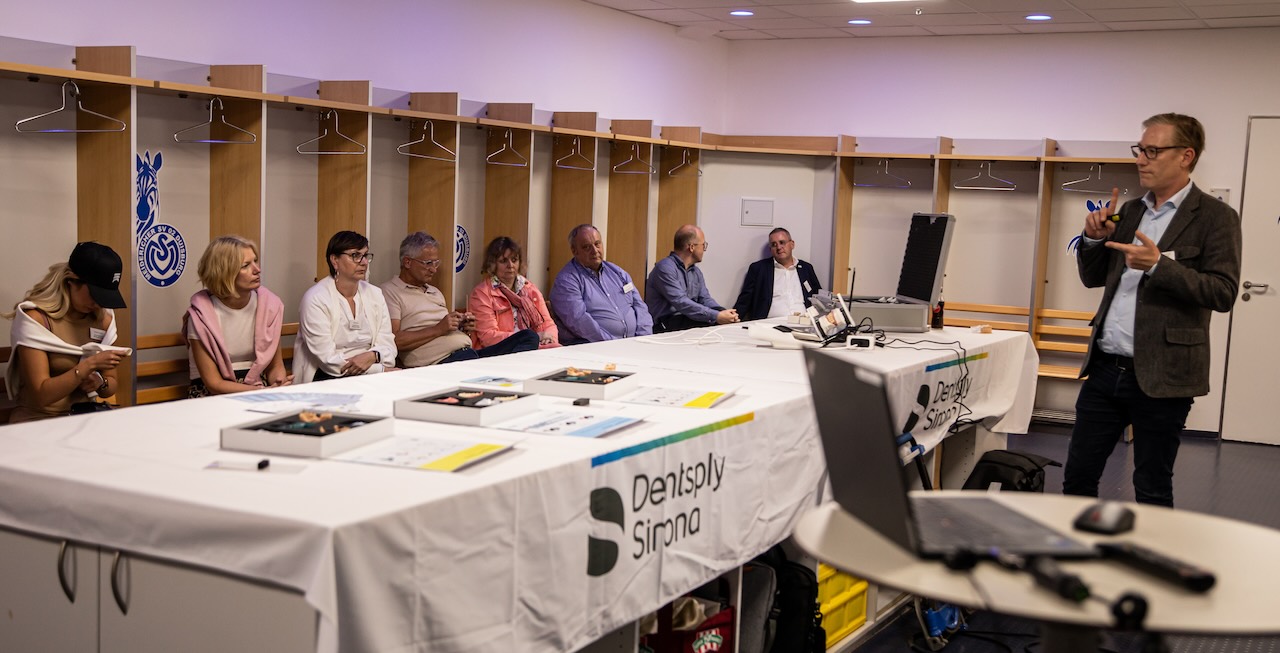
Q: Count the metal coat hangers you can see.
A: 11